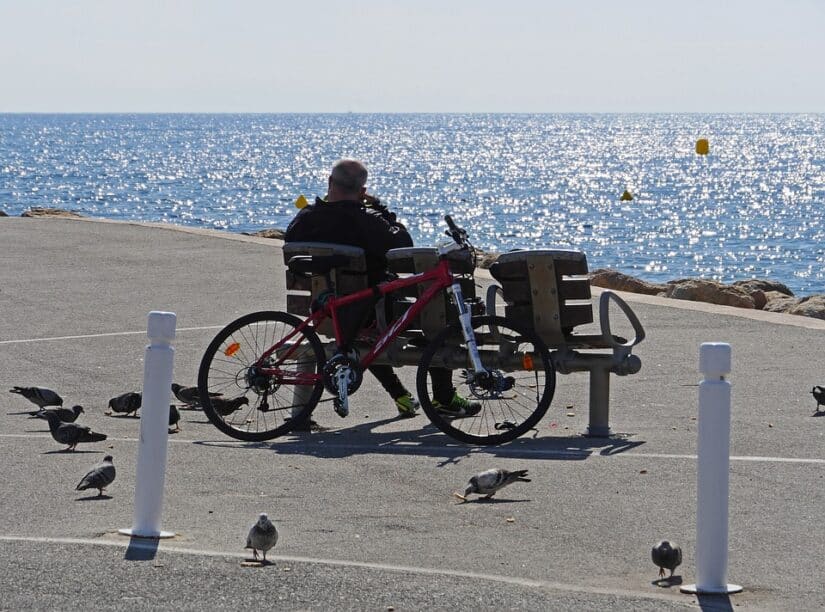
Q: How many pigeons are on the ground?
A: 12